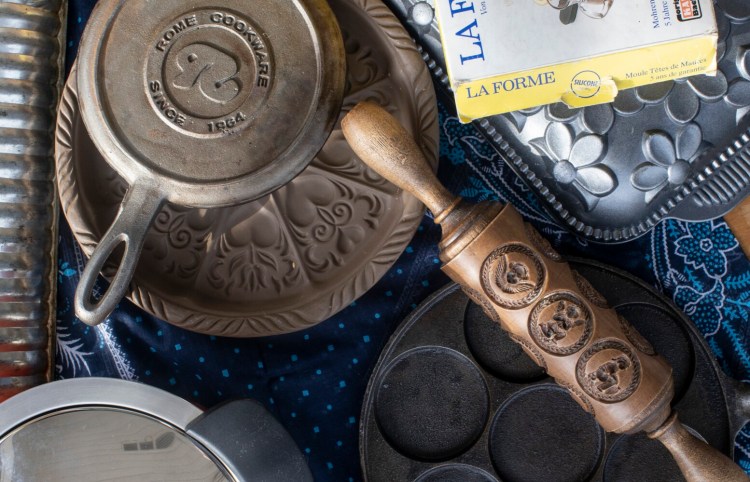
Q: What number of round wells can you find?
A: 6